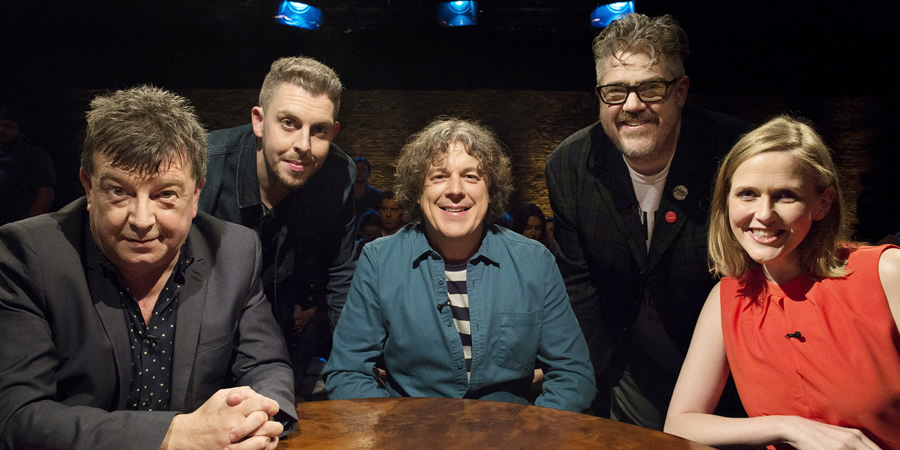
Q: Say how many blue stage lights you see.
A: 3